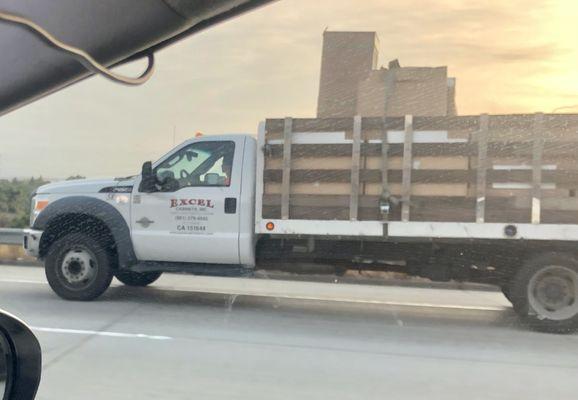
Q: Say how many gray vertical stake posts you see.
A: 5